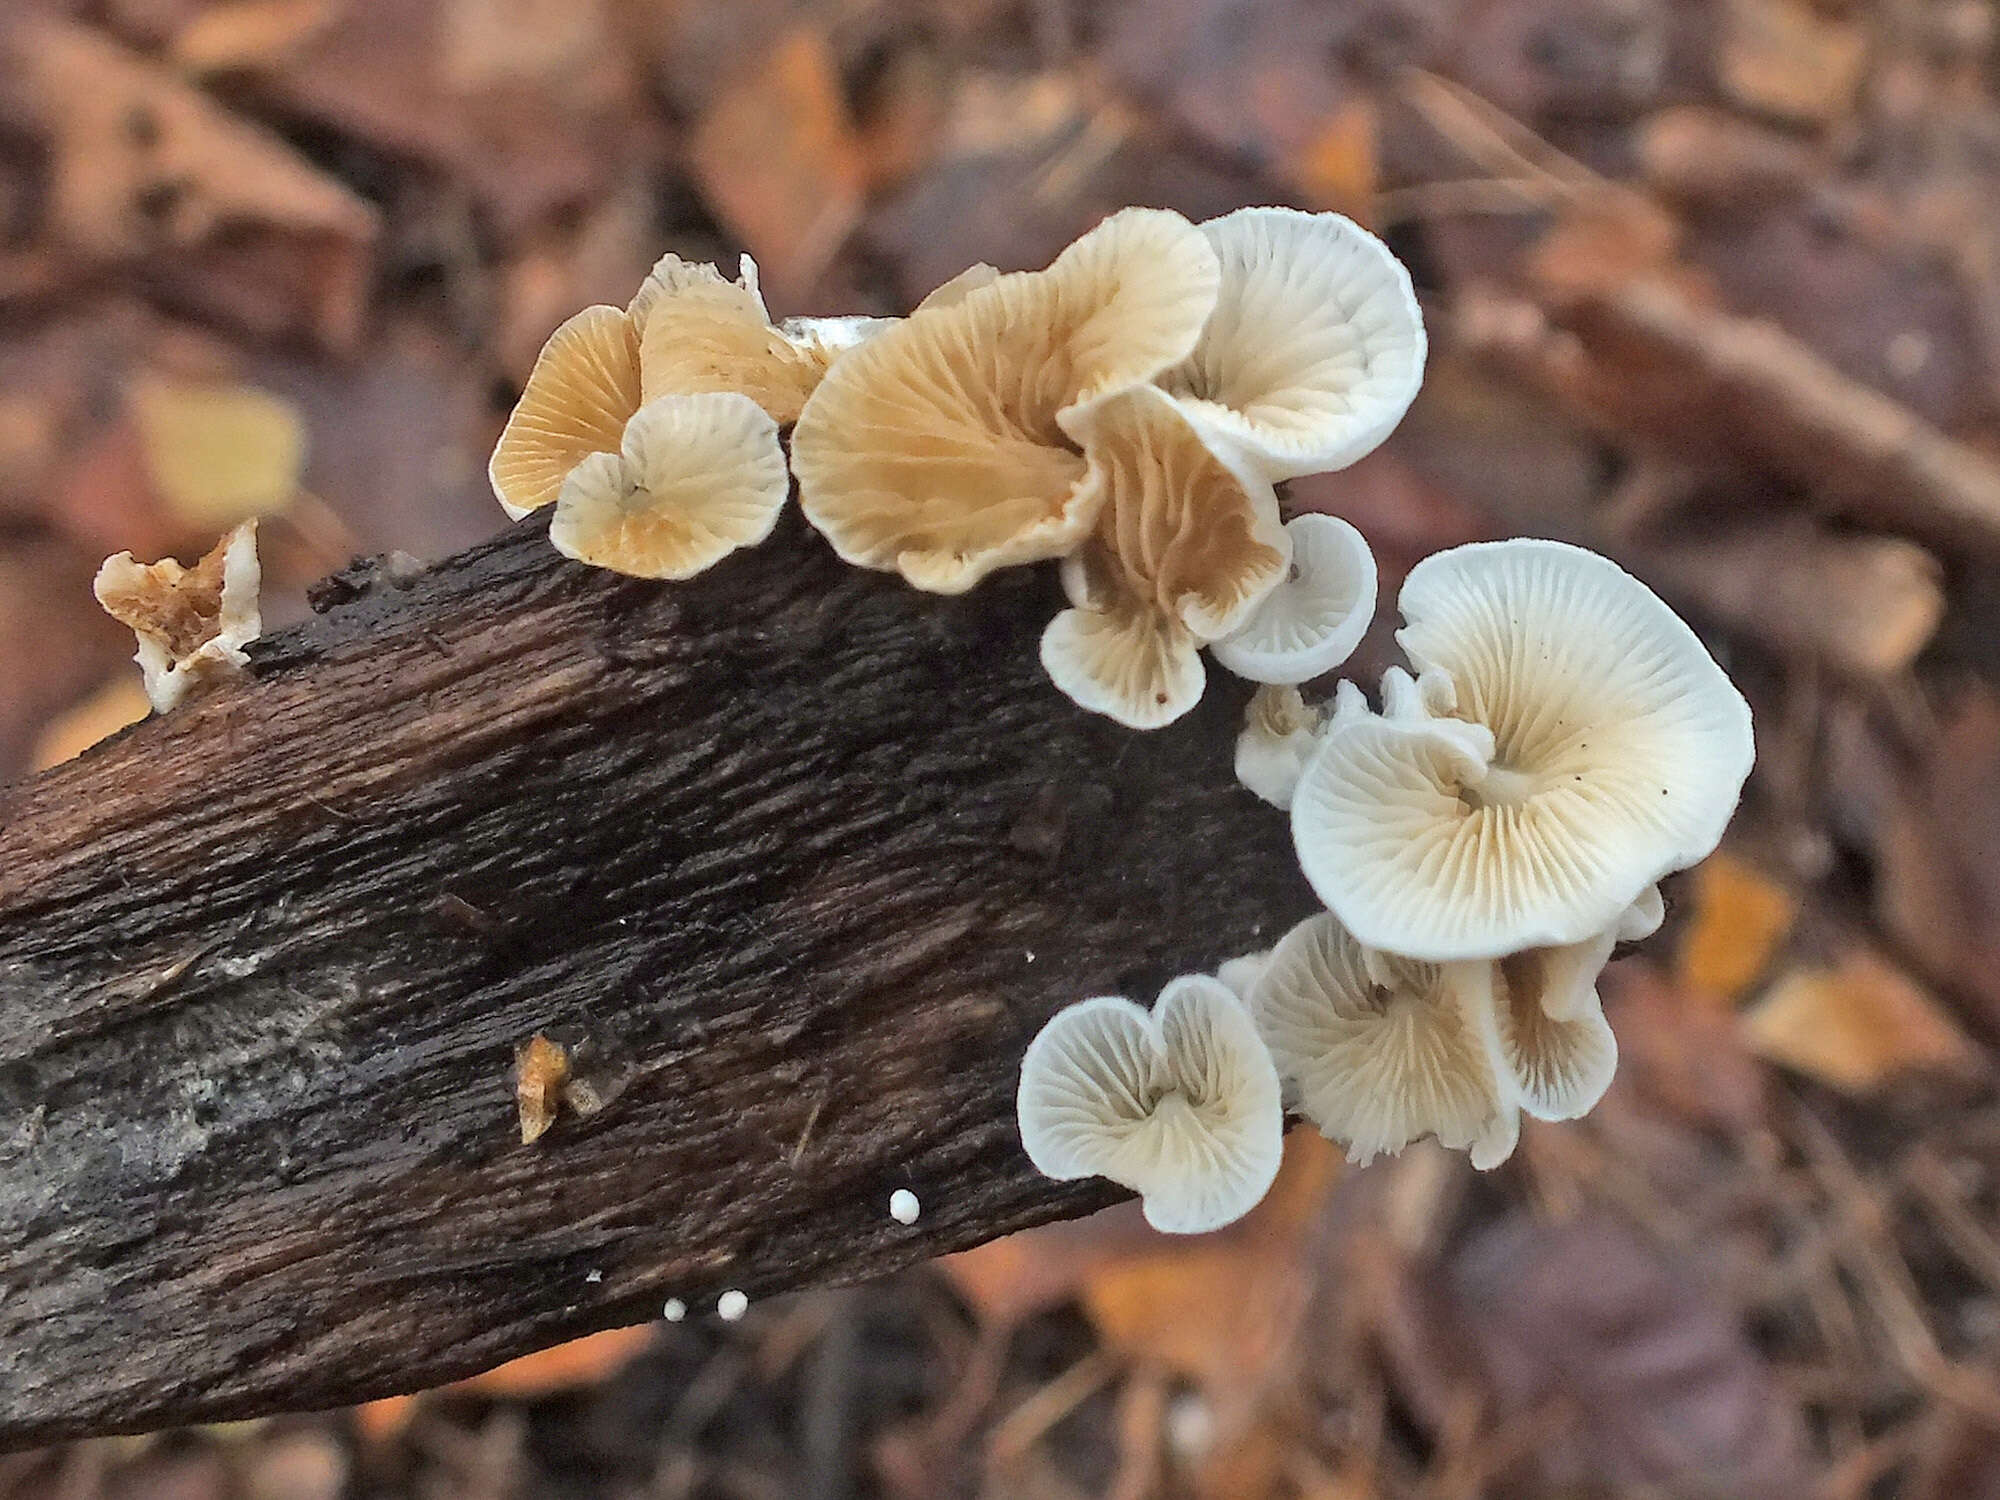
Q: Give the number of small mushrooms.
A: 3